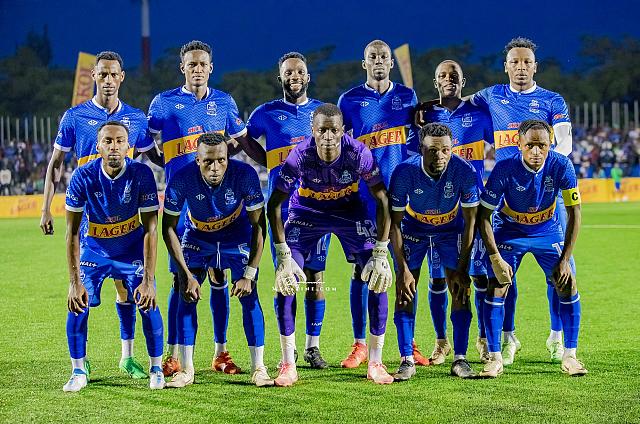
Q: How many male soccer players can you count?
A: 11